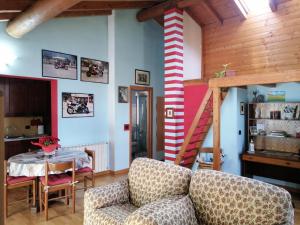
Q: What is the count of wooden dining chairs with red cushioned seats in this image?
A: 3